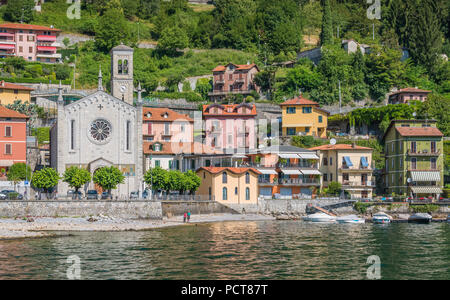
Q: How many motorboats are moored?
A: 4